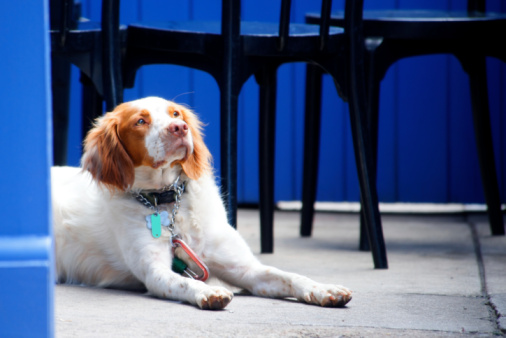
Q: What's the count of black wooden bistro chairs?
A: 3